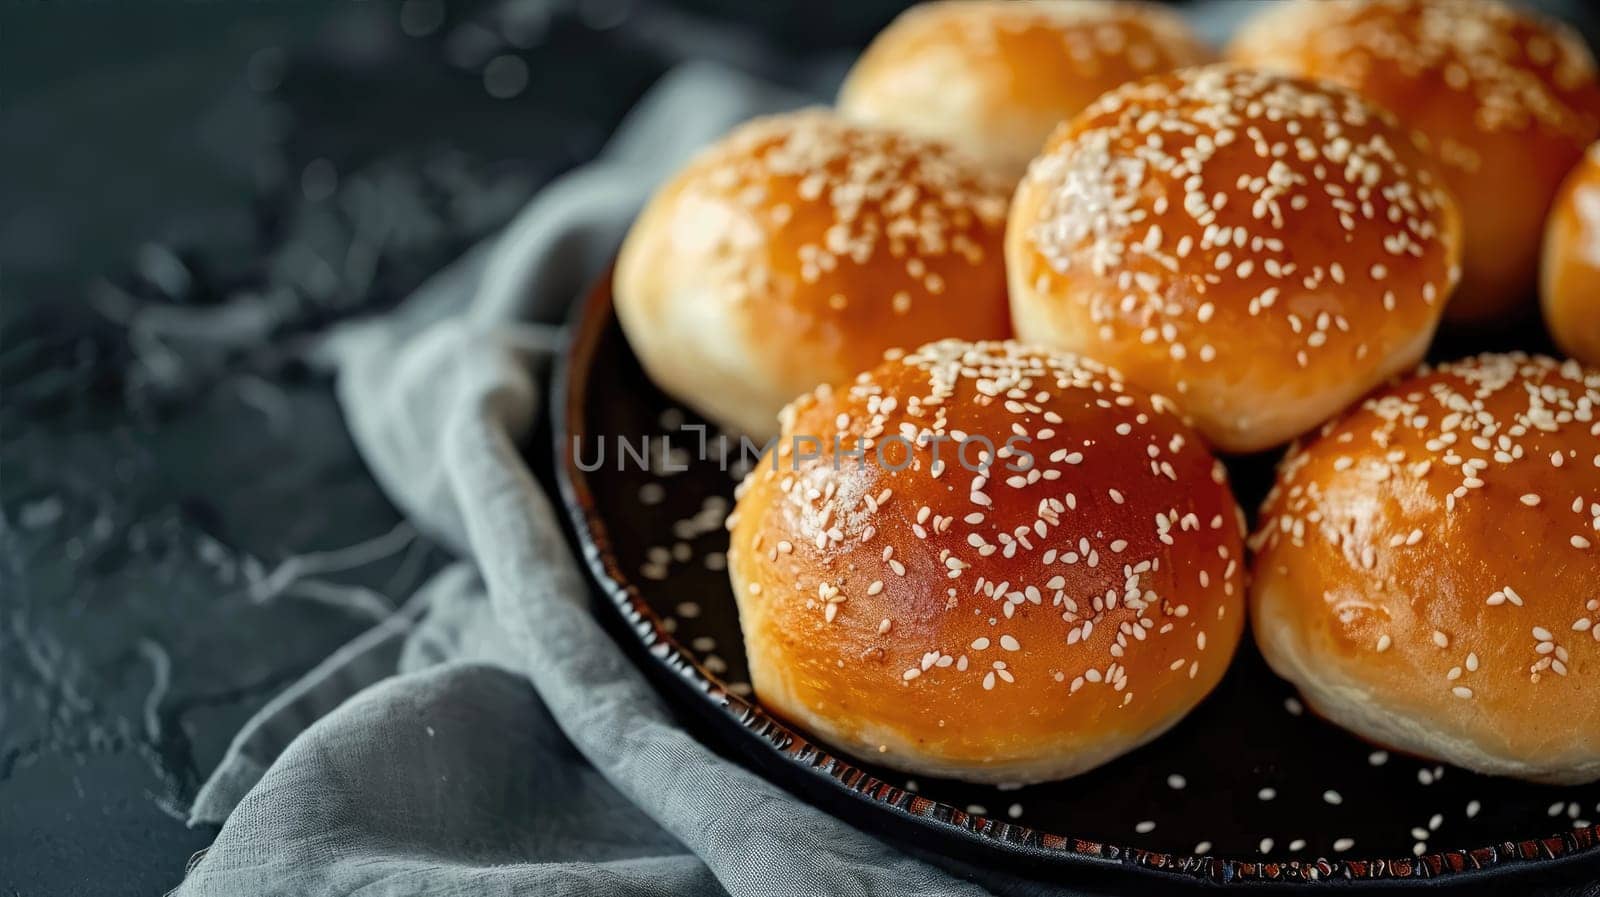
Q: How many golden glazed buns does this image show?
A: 7